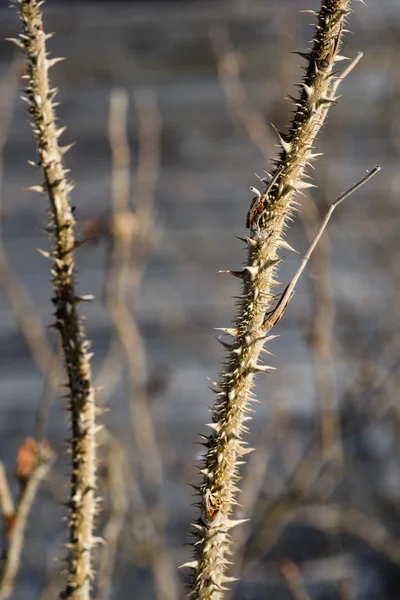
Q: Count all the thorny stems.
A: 2